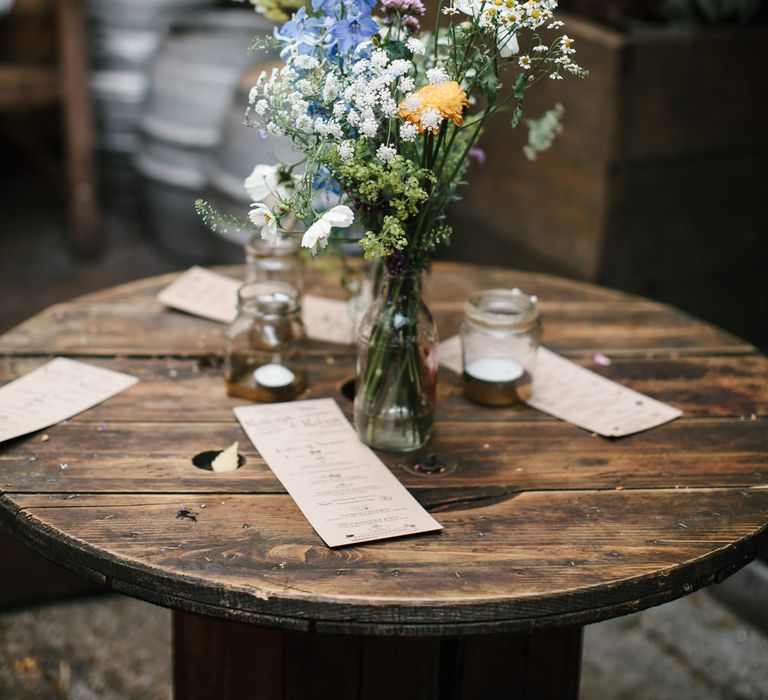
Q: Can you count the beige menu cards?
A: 4